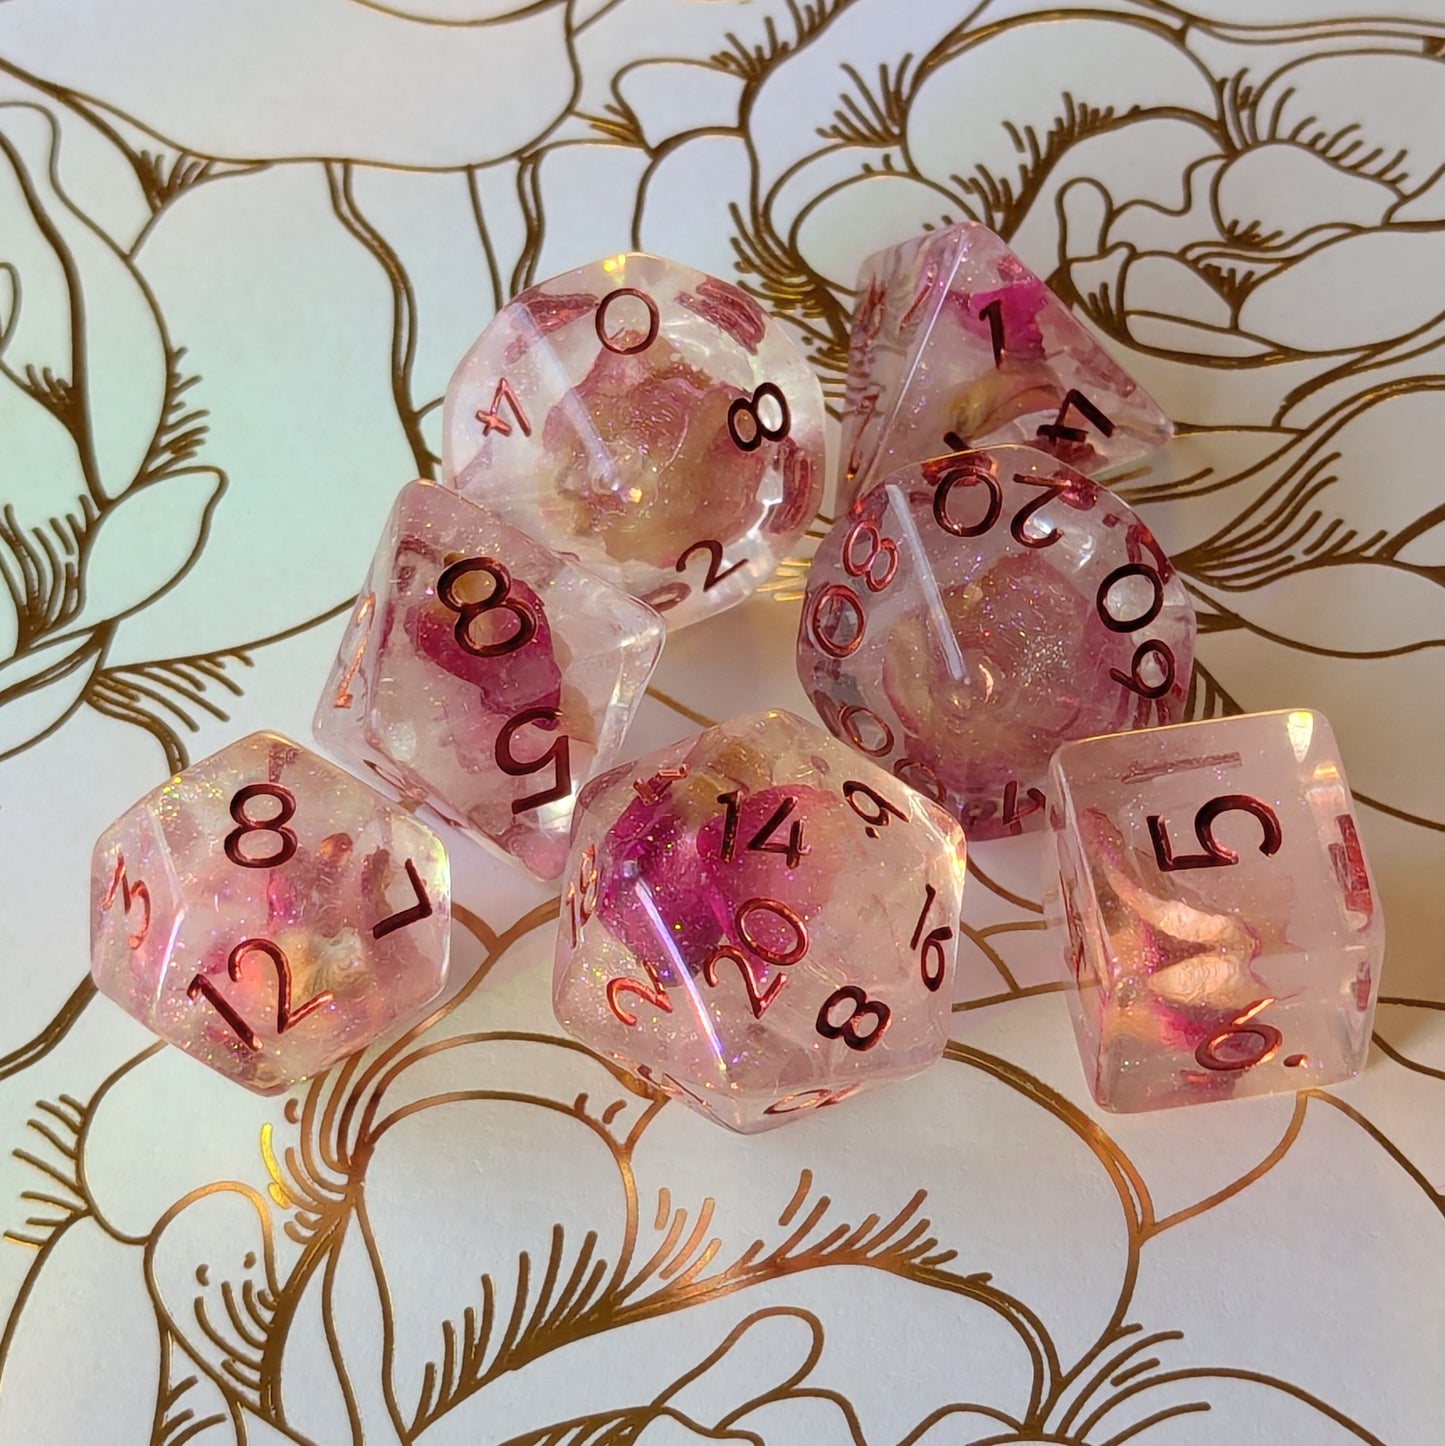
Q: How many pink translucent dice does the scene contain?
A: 7